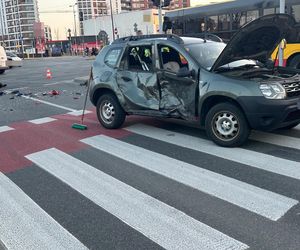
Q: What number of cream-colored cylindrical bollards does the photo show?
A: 0